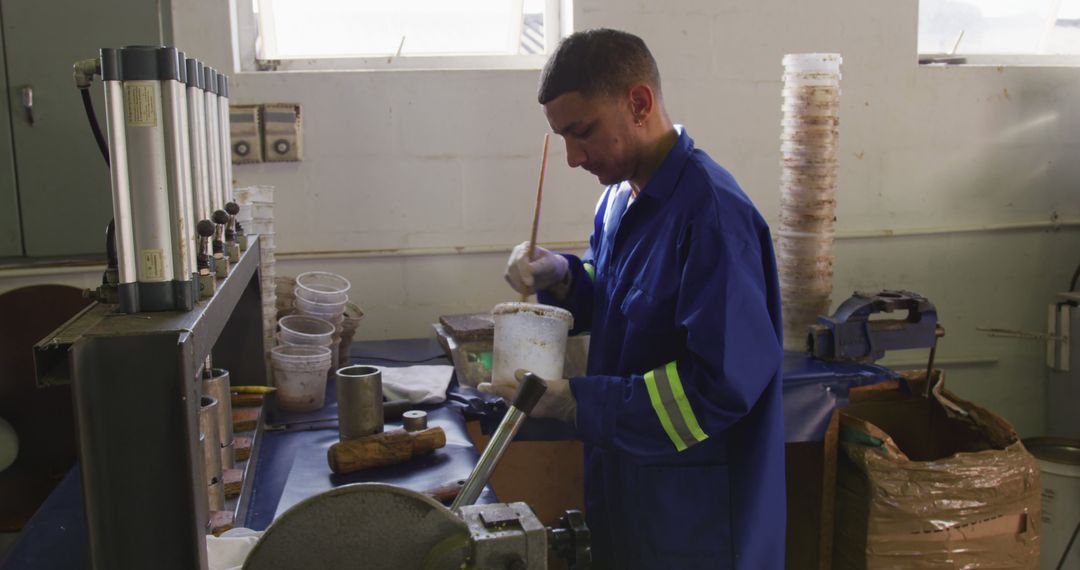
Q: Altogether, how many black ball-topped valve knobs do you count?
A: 3